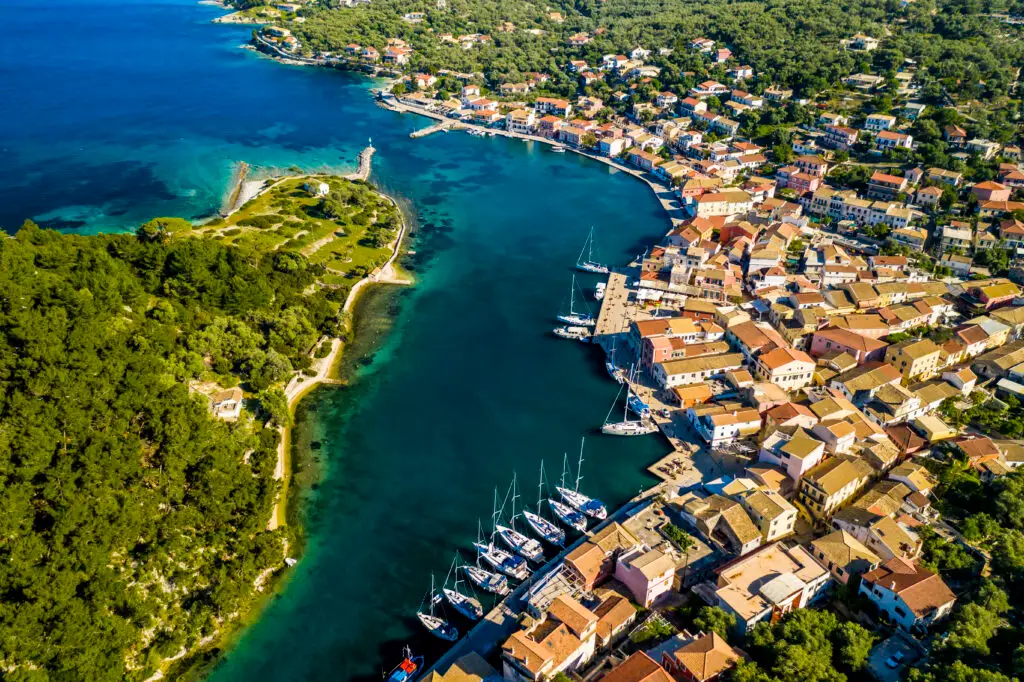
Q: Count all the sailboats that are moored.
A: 13